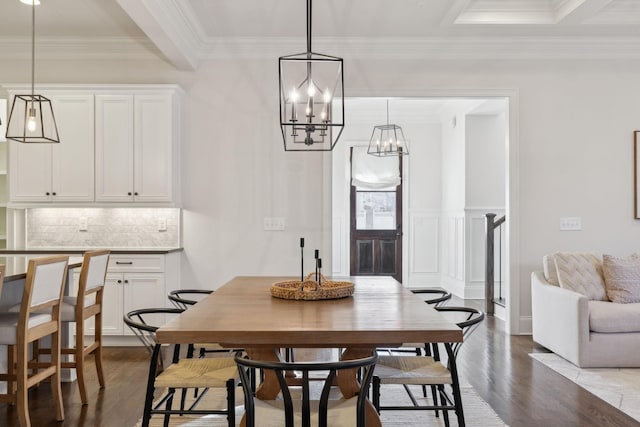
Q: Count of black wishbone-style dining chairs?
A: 5